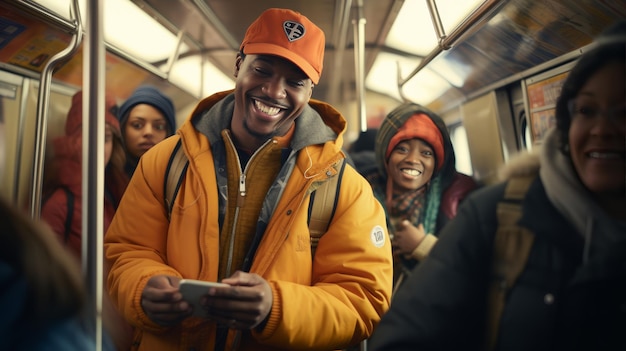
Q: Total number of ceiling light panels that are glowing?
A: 4